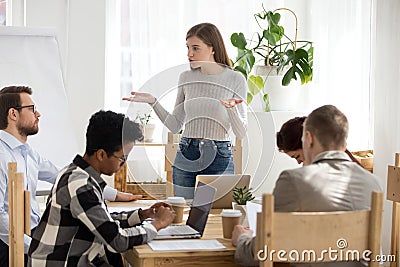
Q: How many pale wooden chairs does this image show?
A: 4